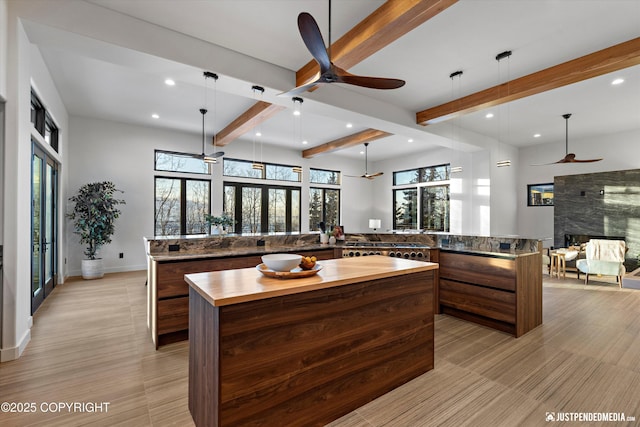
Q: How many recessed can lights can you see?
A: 11